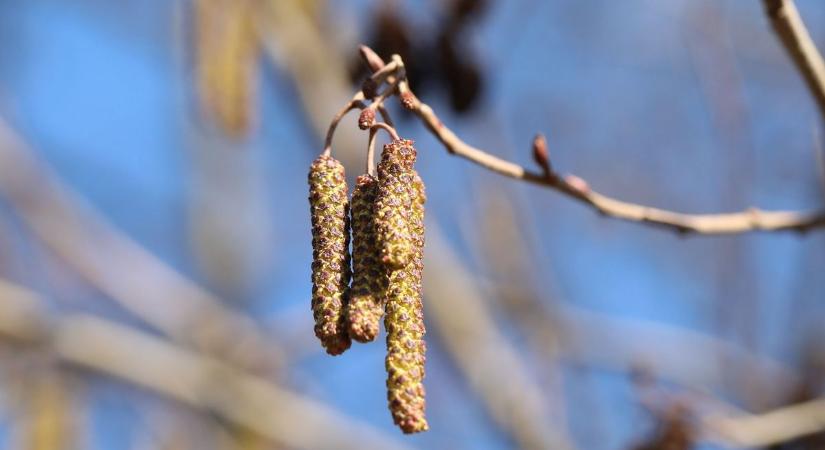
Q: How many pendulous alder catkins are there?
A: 4